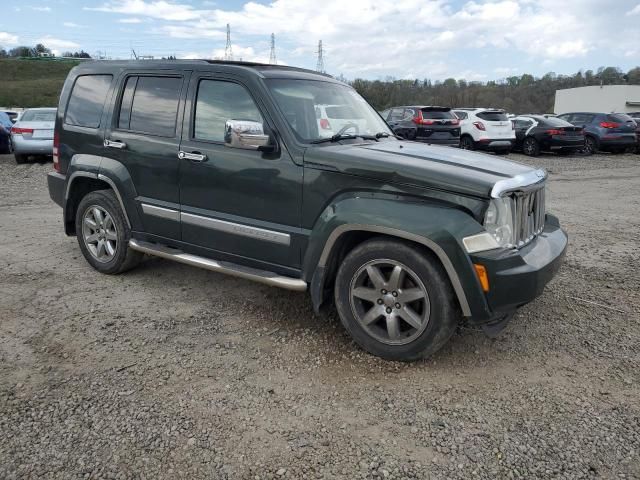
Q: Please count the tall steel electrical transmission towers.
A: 3